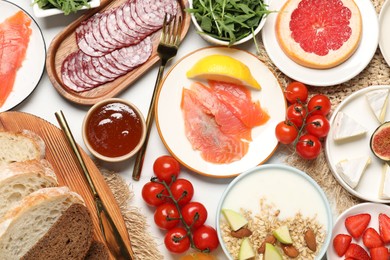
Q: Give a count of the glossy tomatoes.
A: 13